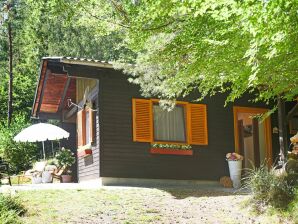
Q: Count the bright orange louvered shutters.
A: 2